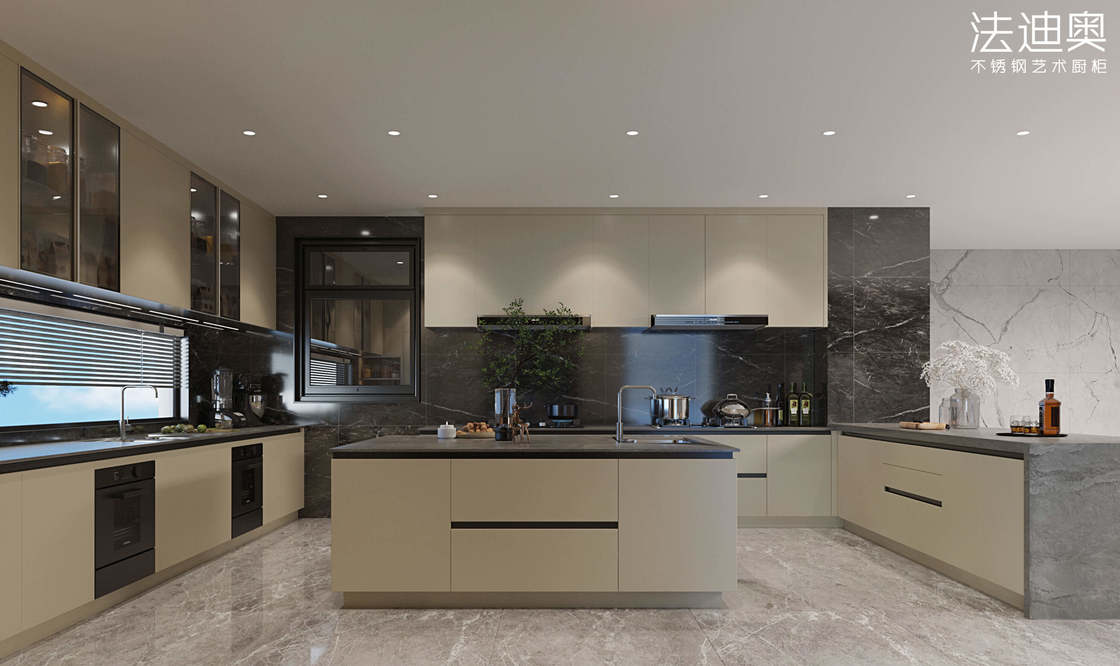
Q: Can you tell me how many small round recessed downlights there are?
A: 10